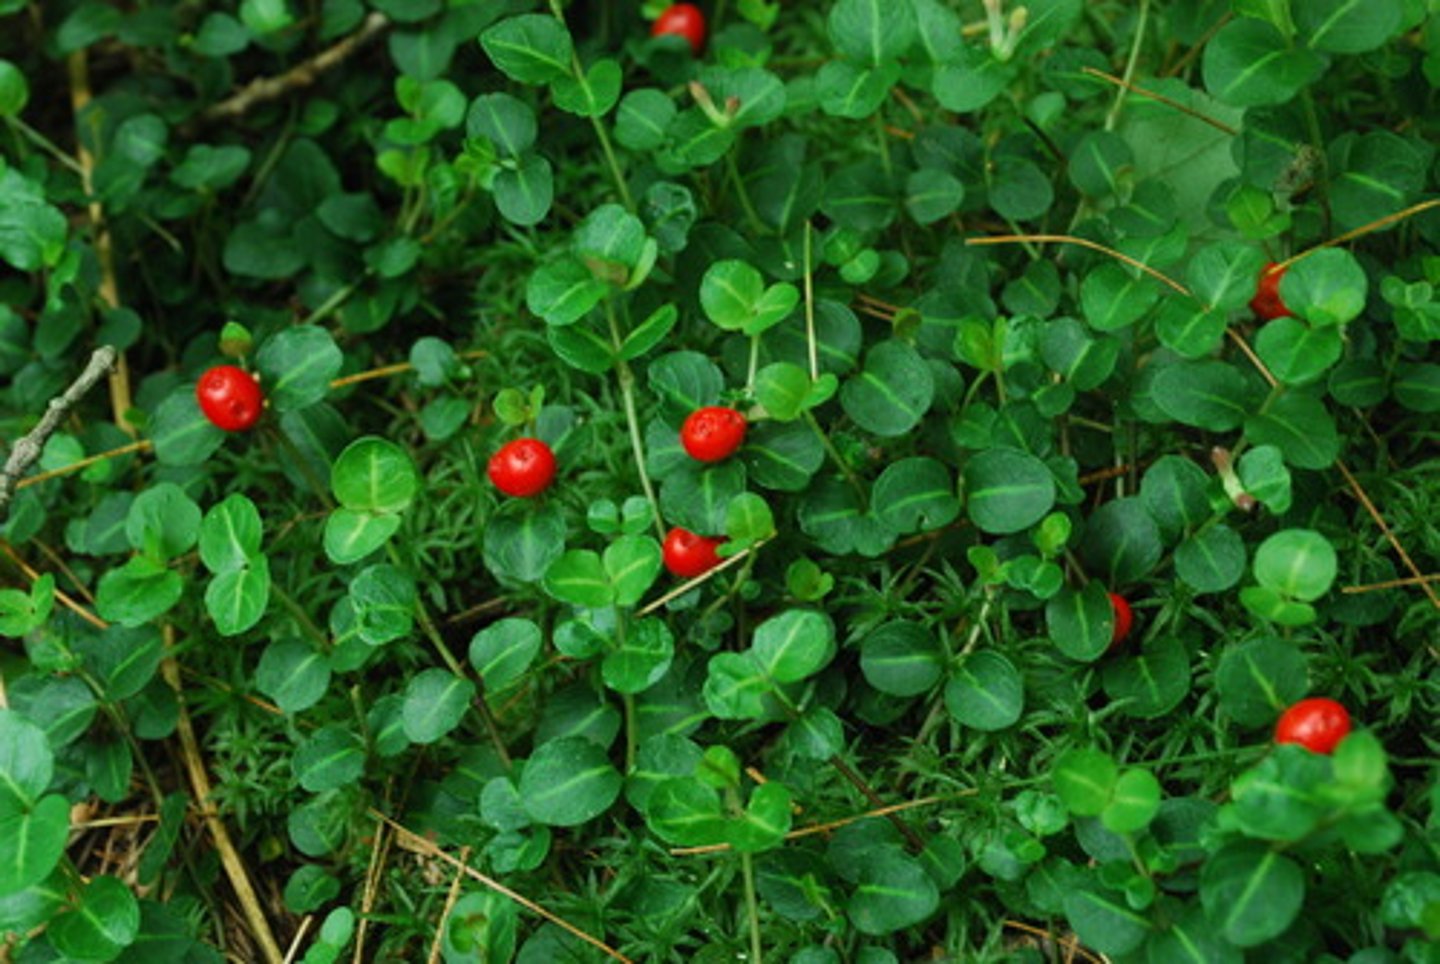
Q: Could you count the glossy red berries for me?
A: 8